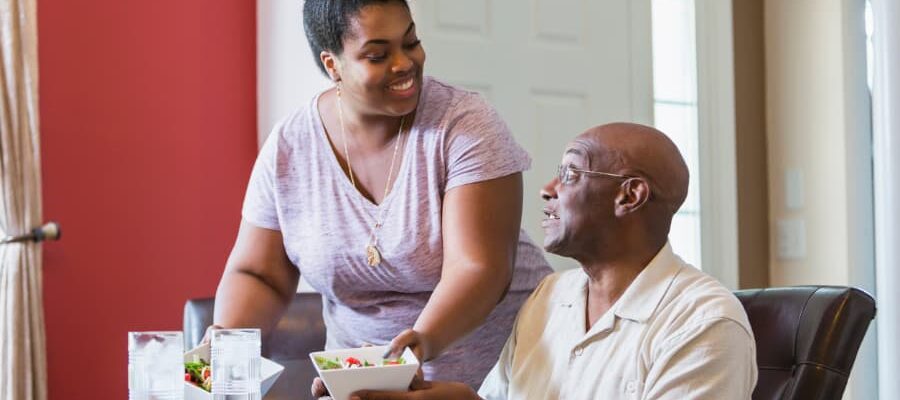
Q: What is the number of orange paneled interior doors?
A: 0